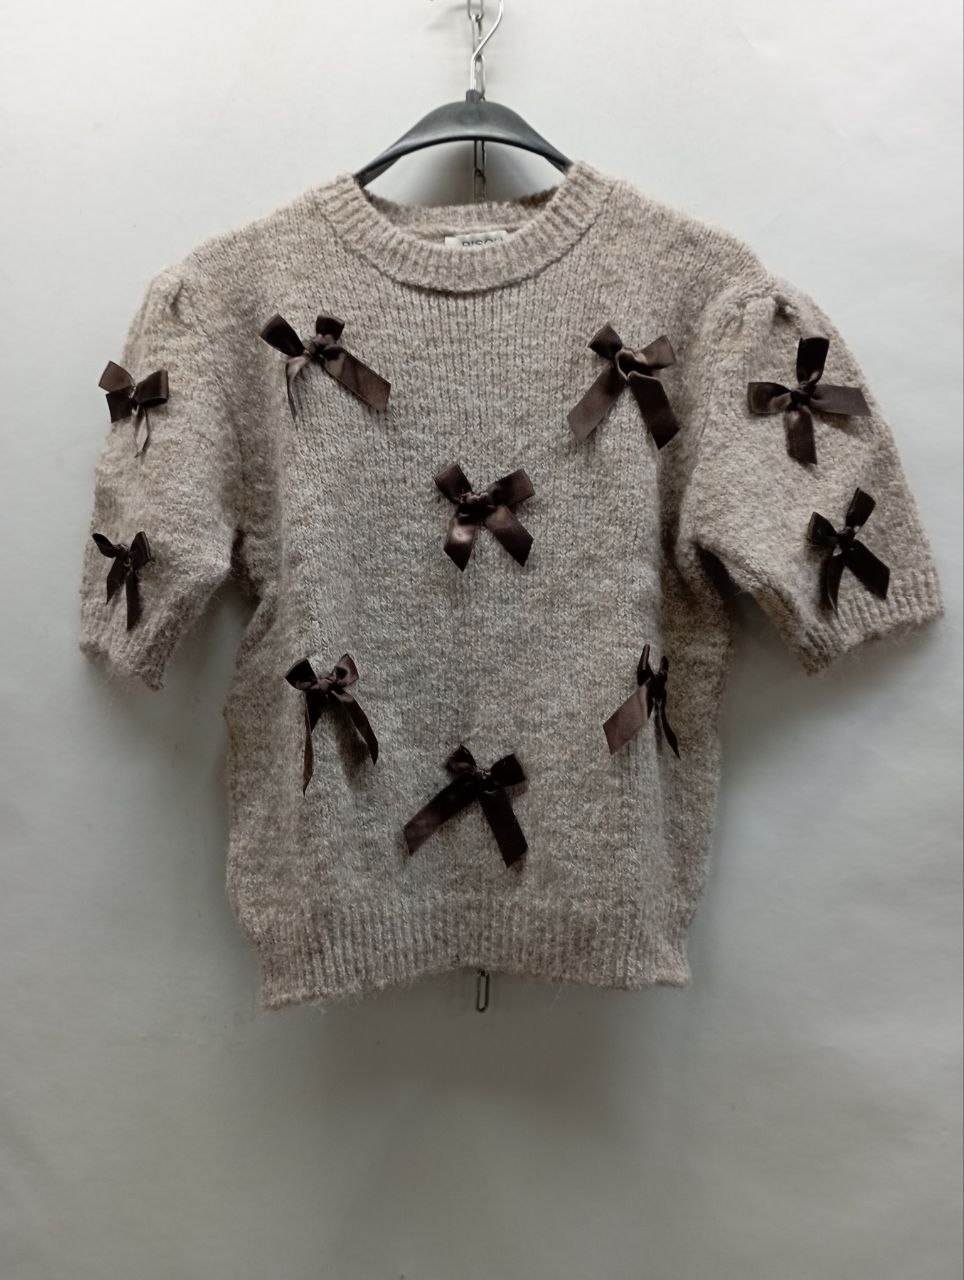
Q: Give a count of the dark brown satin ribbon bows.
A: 10